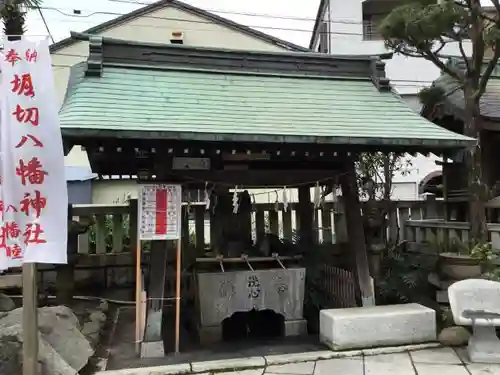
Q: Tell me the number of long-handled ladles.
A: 3